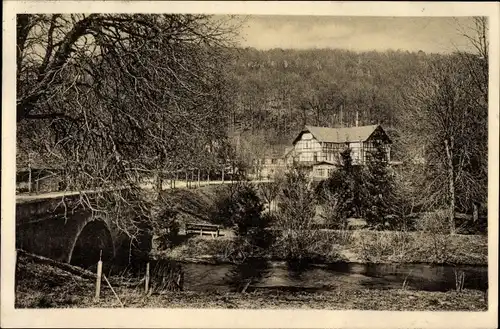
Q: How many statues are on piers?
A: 0